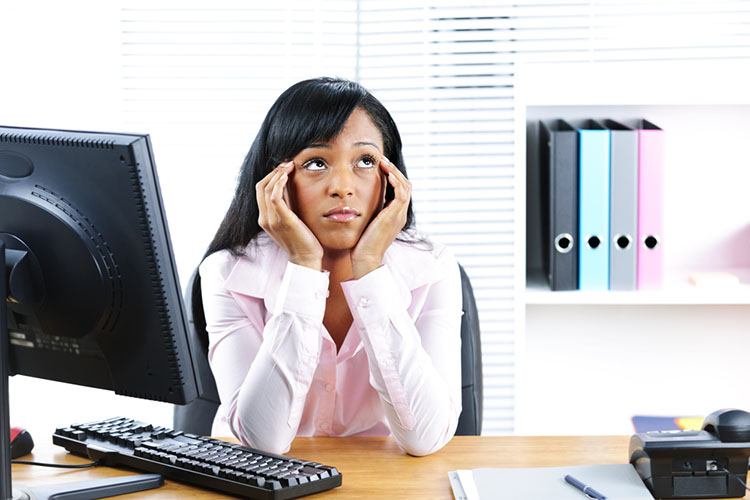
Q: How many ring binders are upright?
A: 4